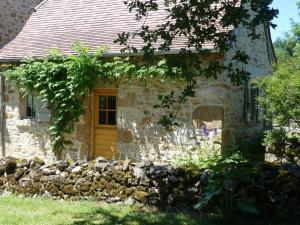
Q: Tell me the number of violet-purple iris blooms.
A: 3